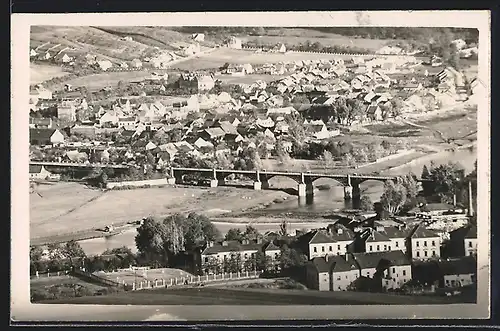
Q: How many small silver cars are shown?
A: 0